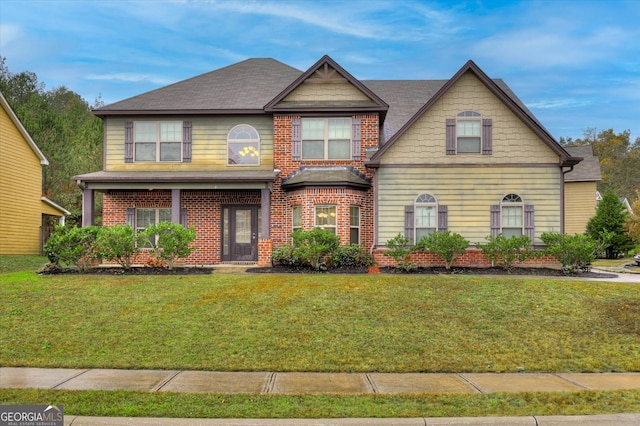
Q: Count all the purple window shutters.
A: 12